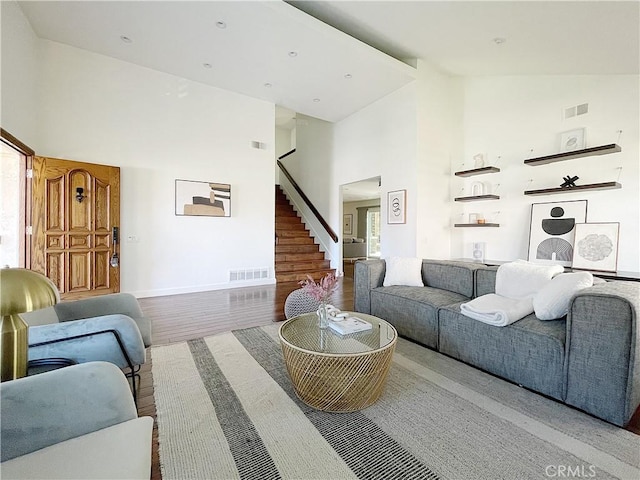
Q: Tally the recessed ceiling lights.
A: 8